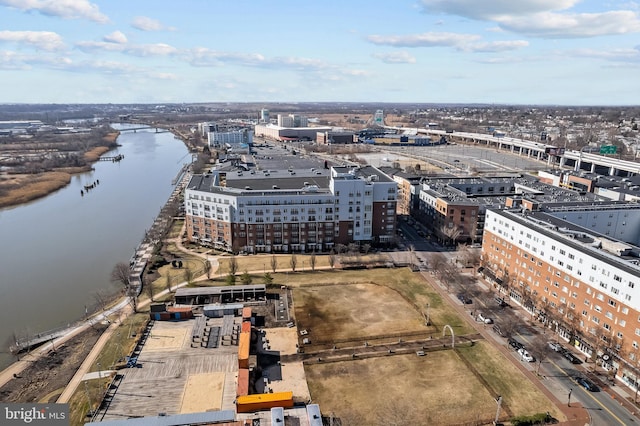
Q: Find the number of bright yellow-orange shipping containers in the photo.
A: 2